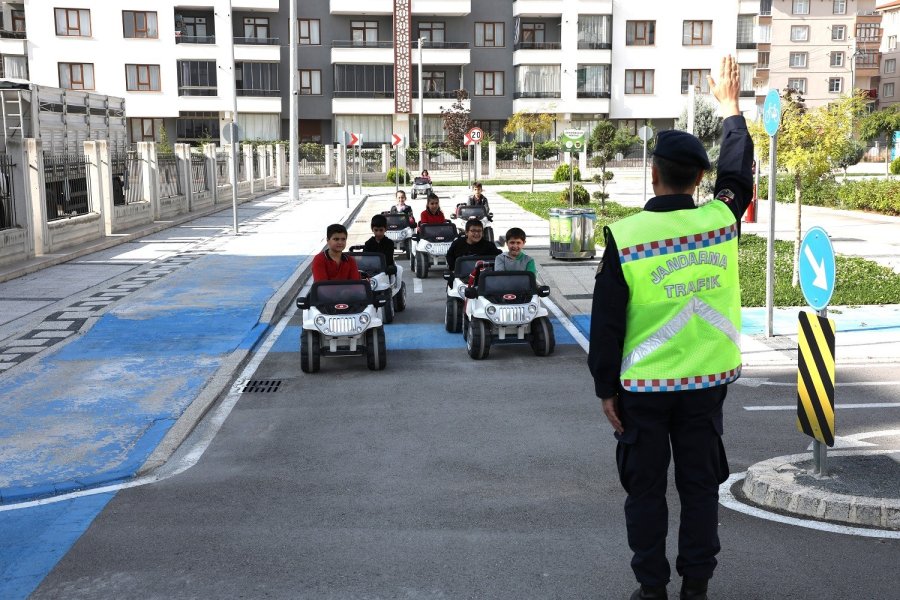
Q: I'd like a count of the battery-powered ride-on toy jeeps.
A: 8